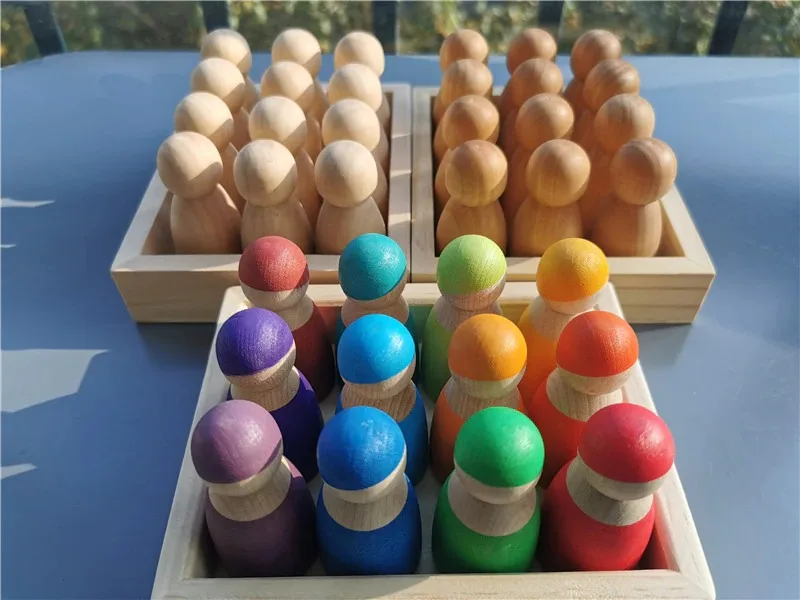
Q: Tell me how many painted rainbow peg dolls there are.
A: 12